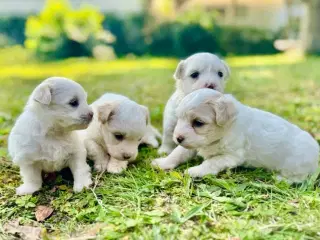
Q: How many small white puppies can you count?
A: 4